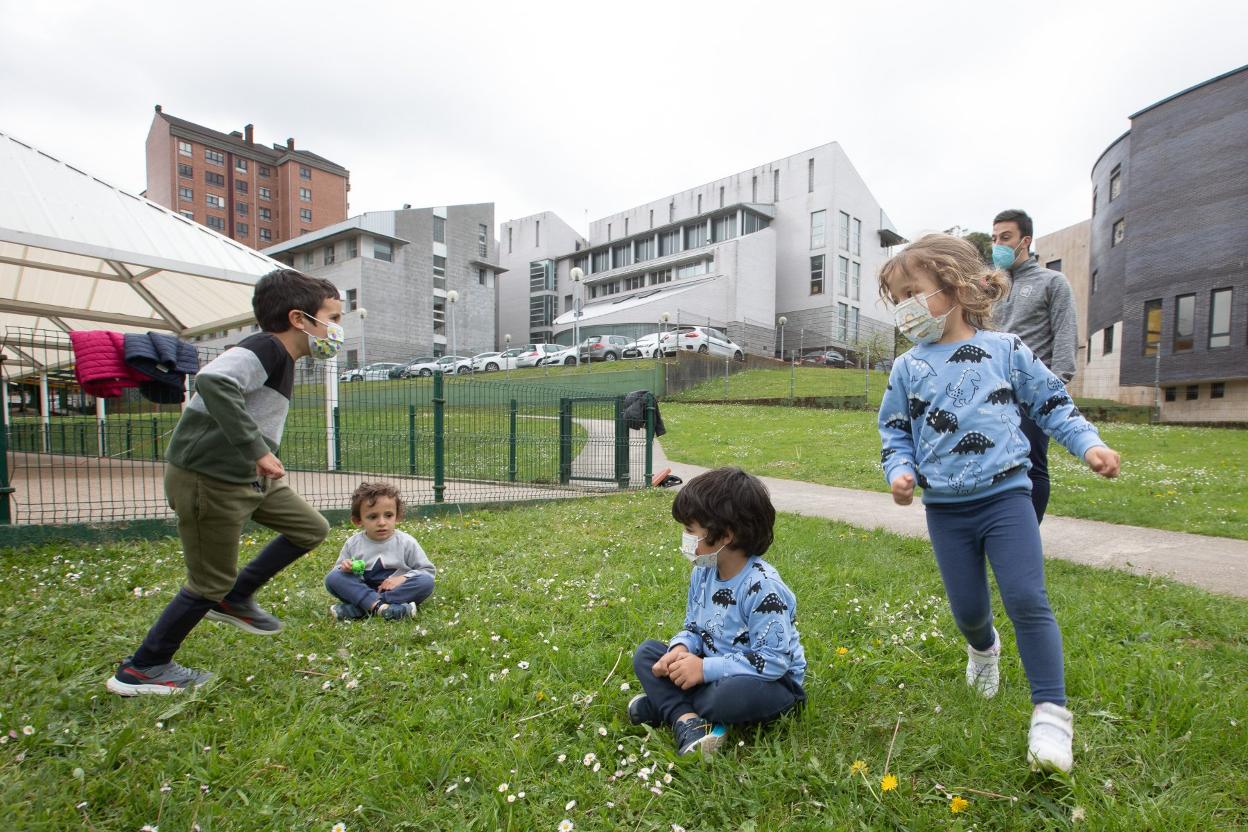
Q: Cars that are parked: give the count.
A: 11